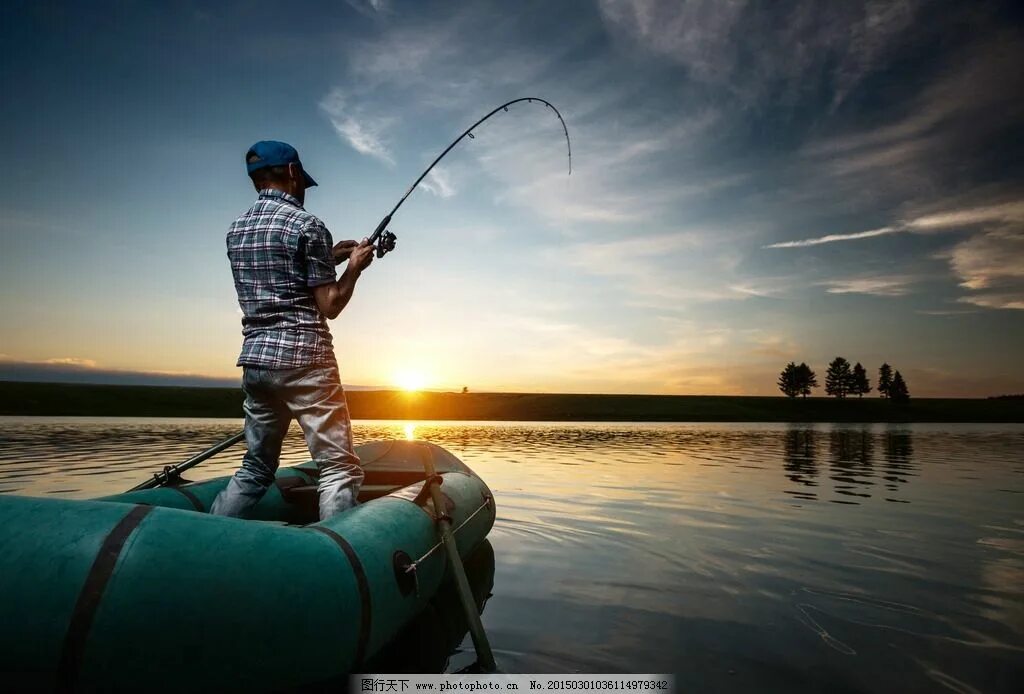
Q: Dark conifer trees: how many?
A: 6